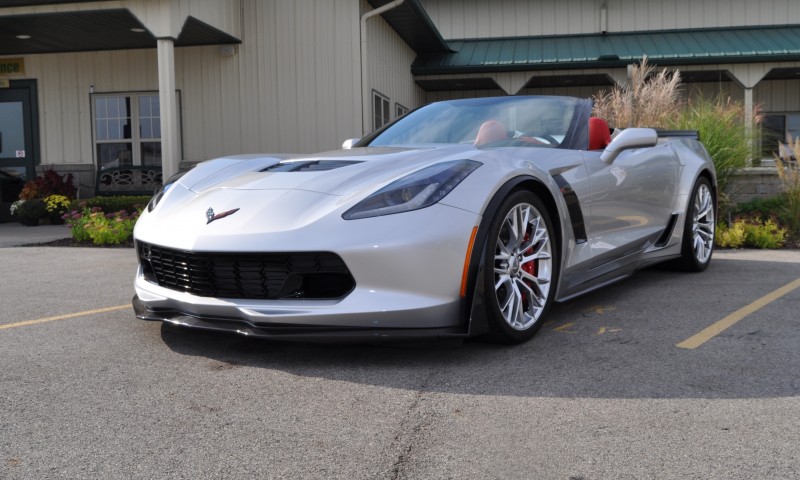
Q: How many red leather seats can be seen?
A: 2